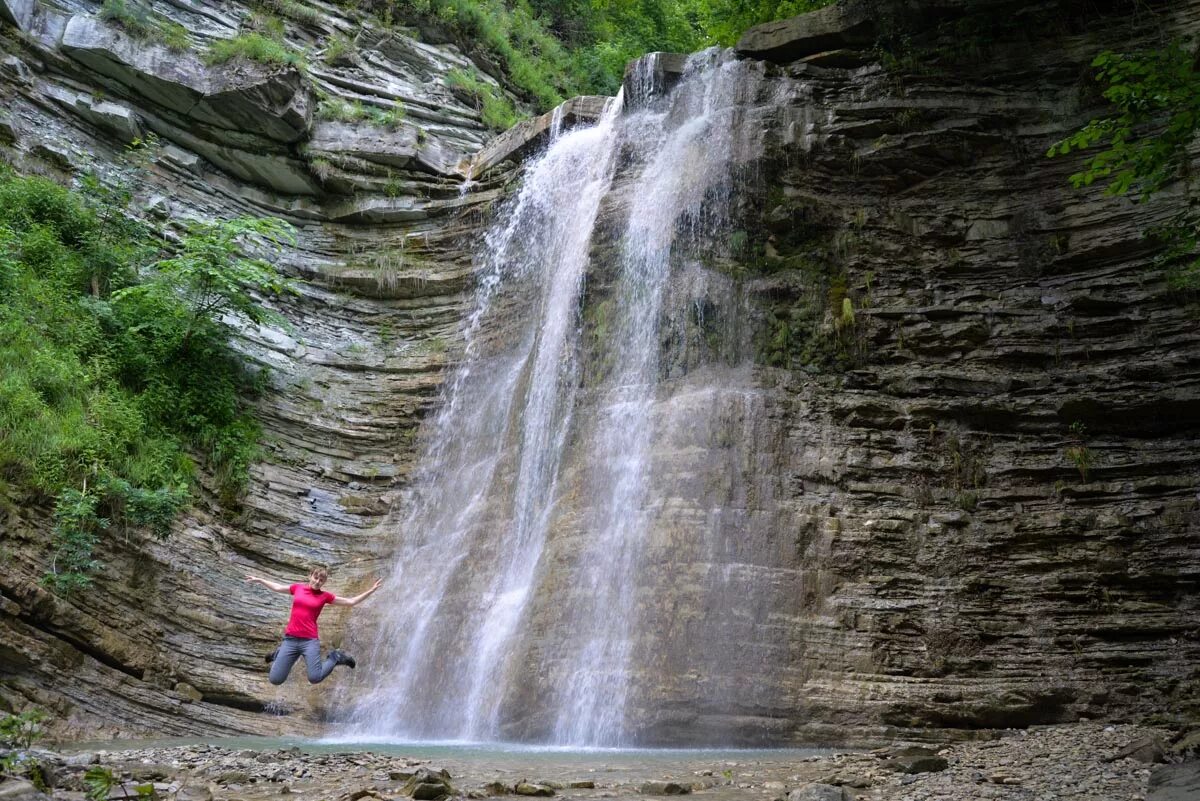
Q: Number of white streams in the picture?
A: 3